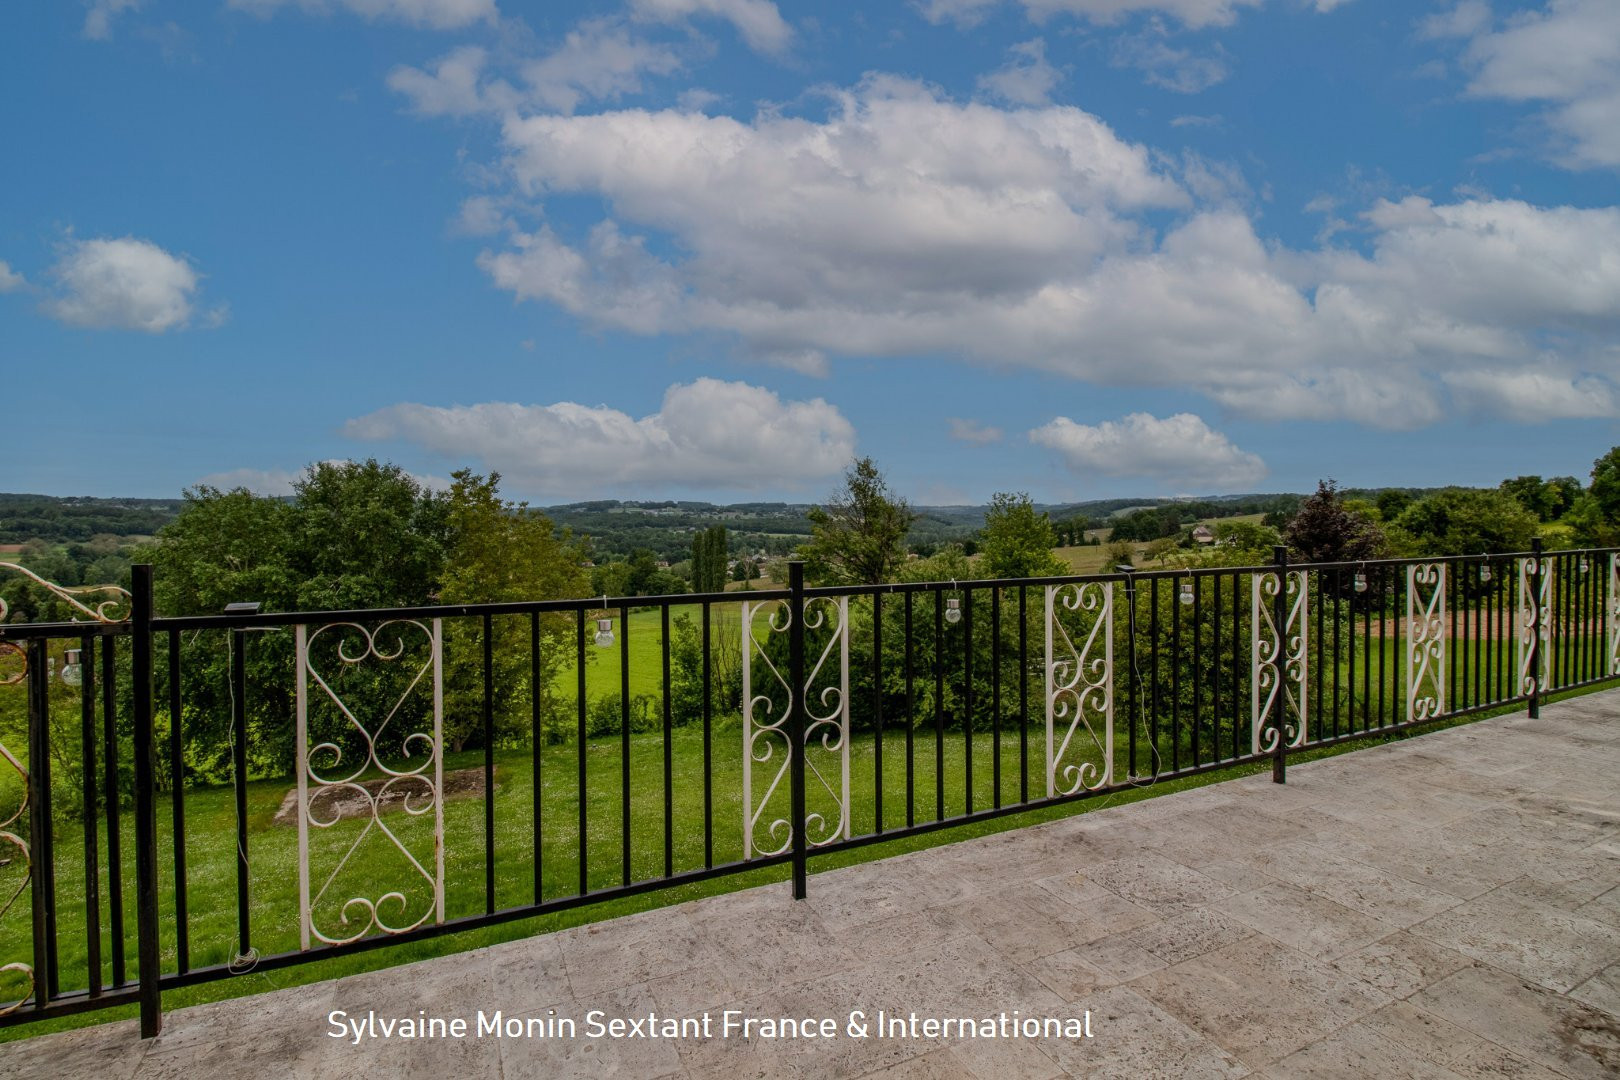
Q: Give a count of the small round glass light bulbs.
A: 7